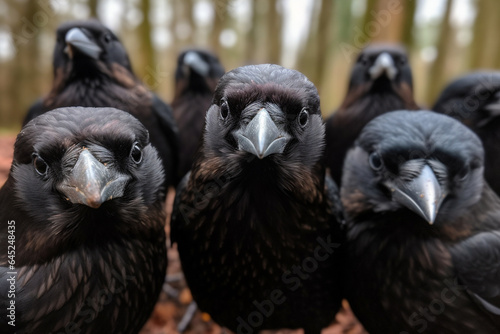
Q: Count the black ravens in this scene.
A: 7